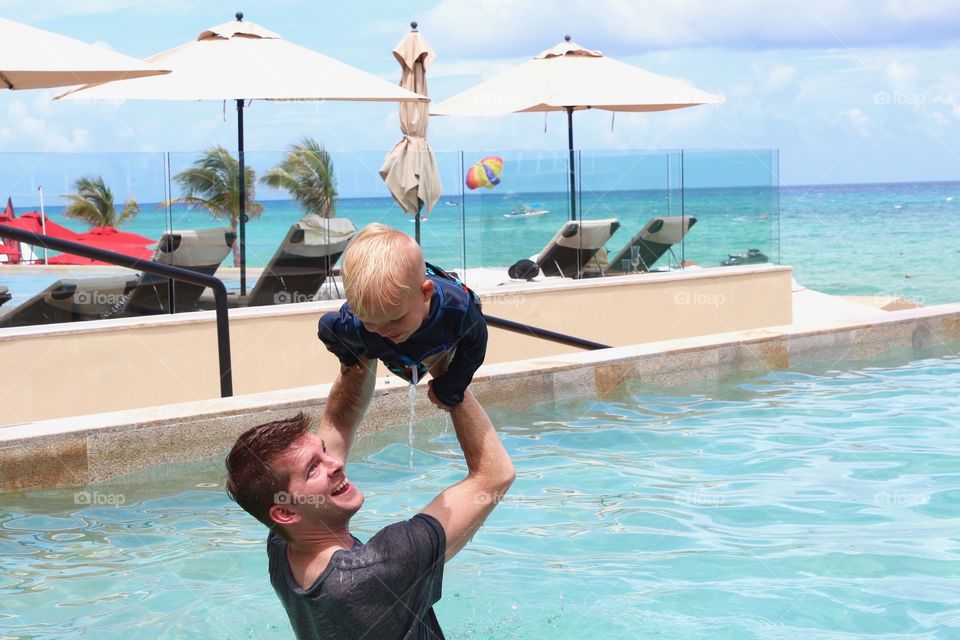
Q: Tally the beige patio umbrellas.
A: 4